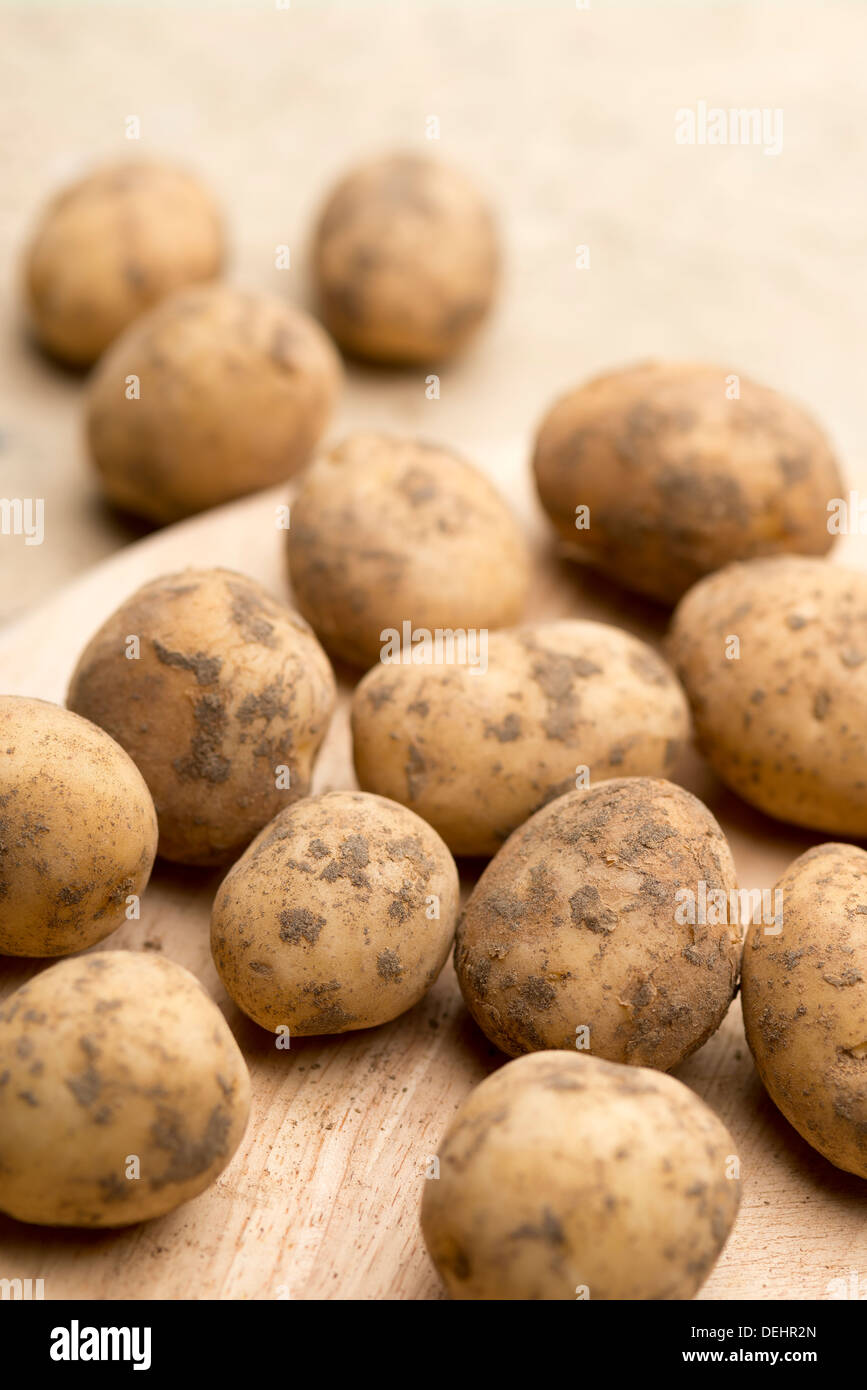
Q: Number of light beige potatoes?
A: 14